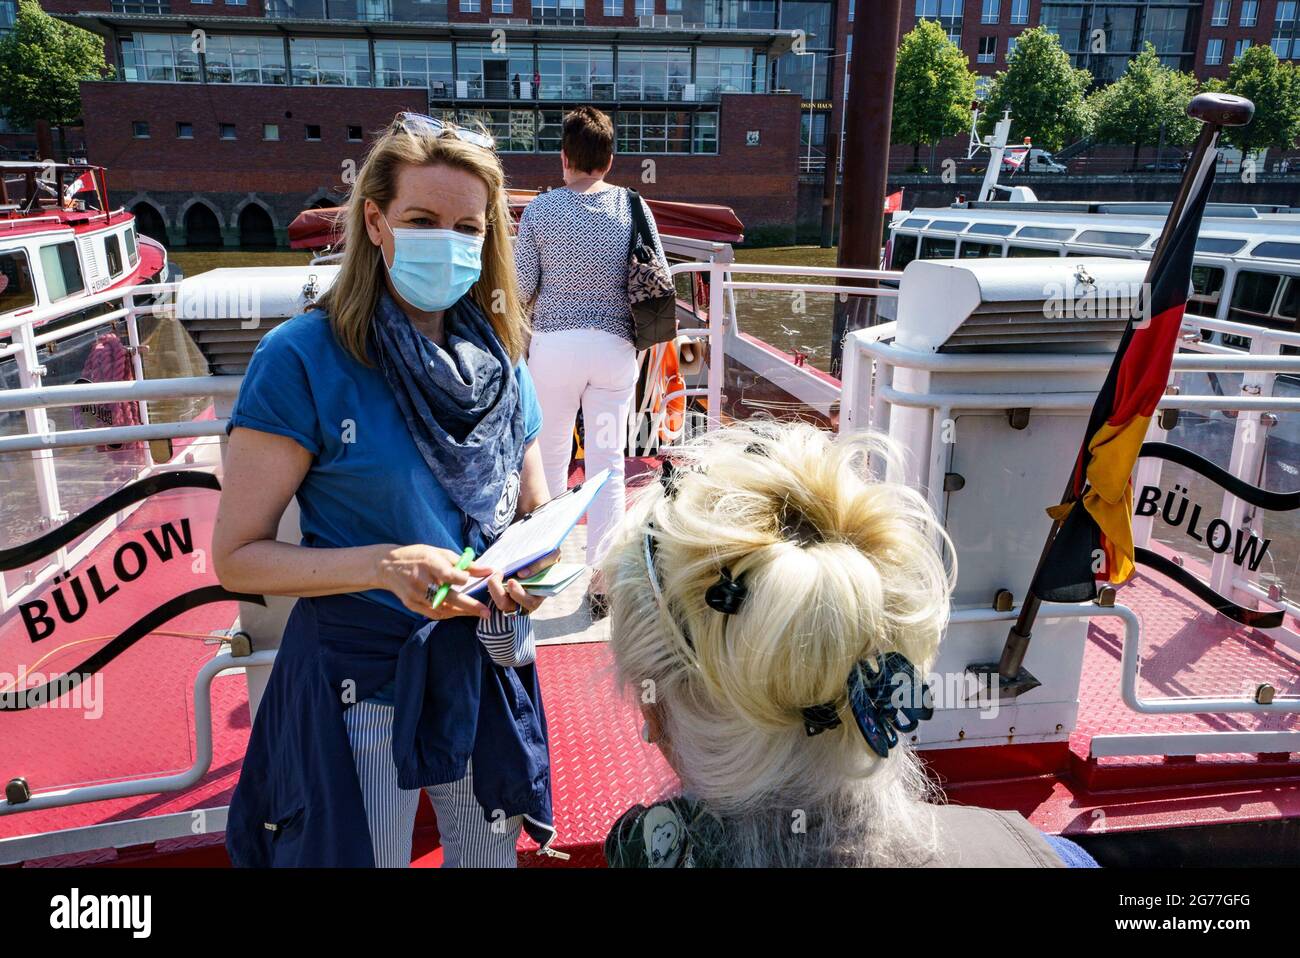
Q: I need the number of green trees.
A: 5